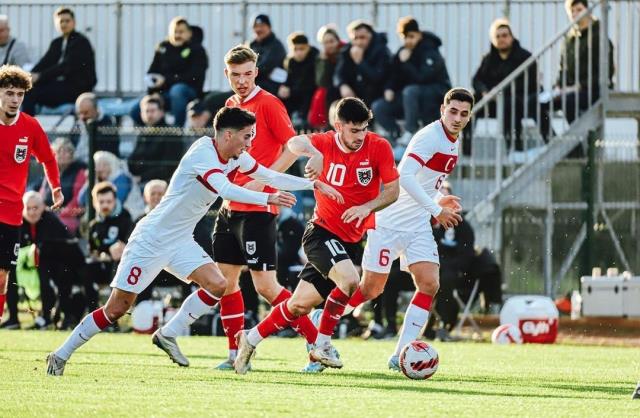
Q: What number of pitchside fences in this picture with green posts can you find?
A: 1